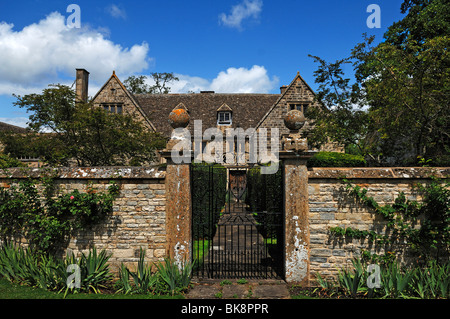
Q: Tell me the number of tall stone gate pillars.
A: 2